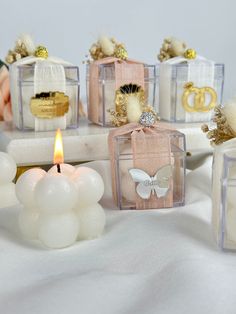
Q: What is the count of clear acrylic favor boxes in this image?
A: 5